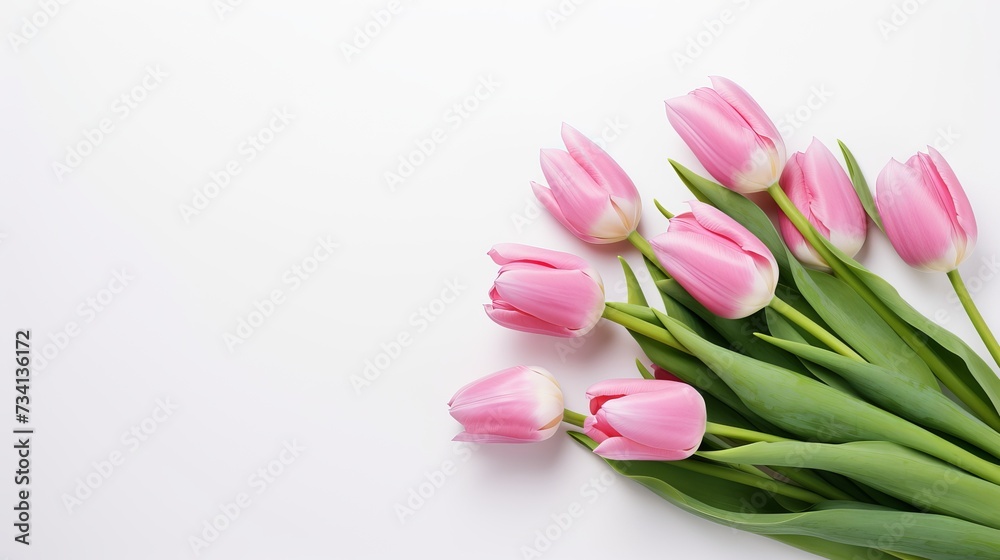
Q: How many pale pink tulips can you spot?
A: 8